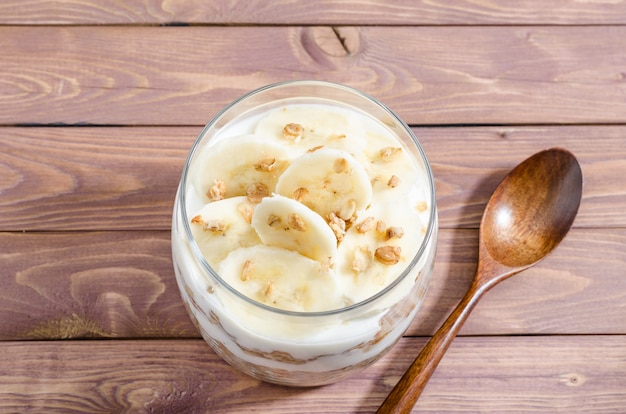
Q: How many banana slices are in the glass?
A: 8